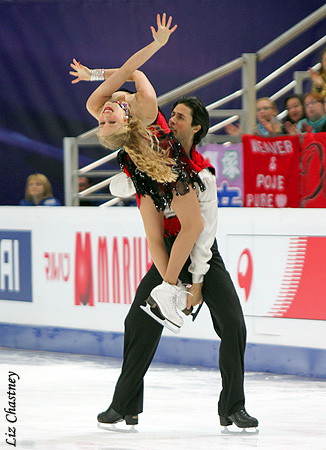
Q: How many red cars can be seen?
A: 0